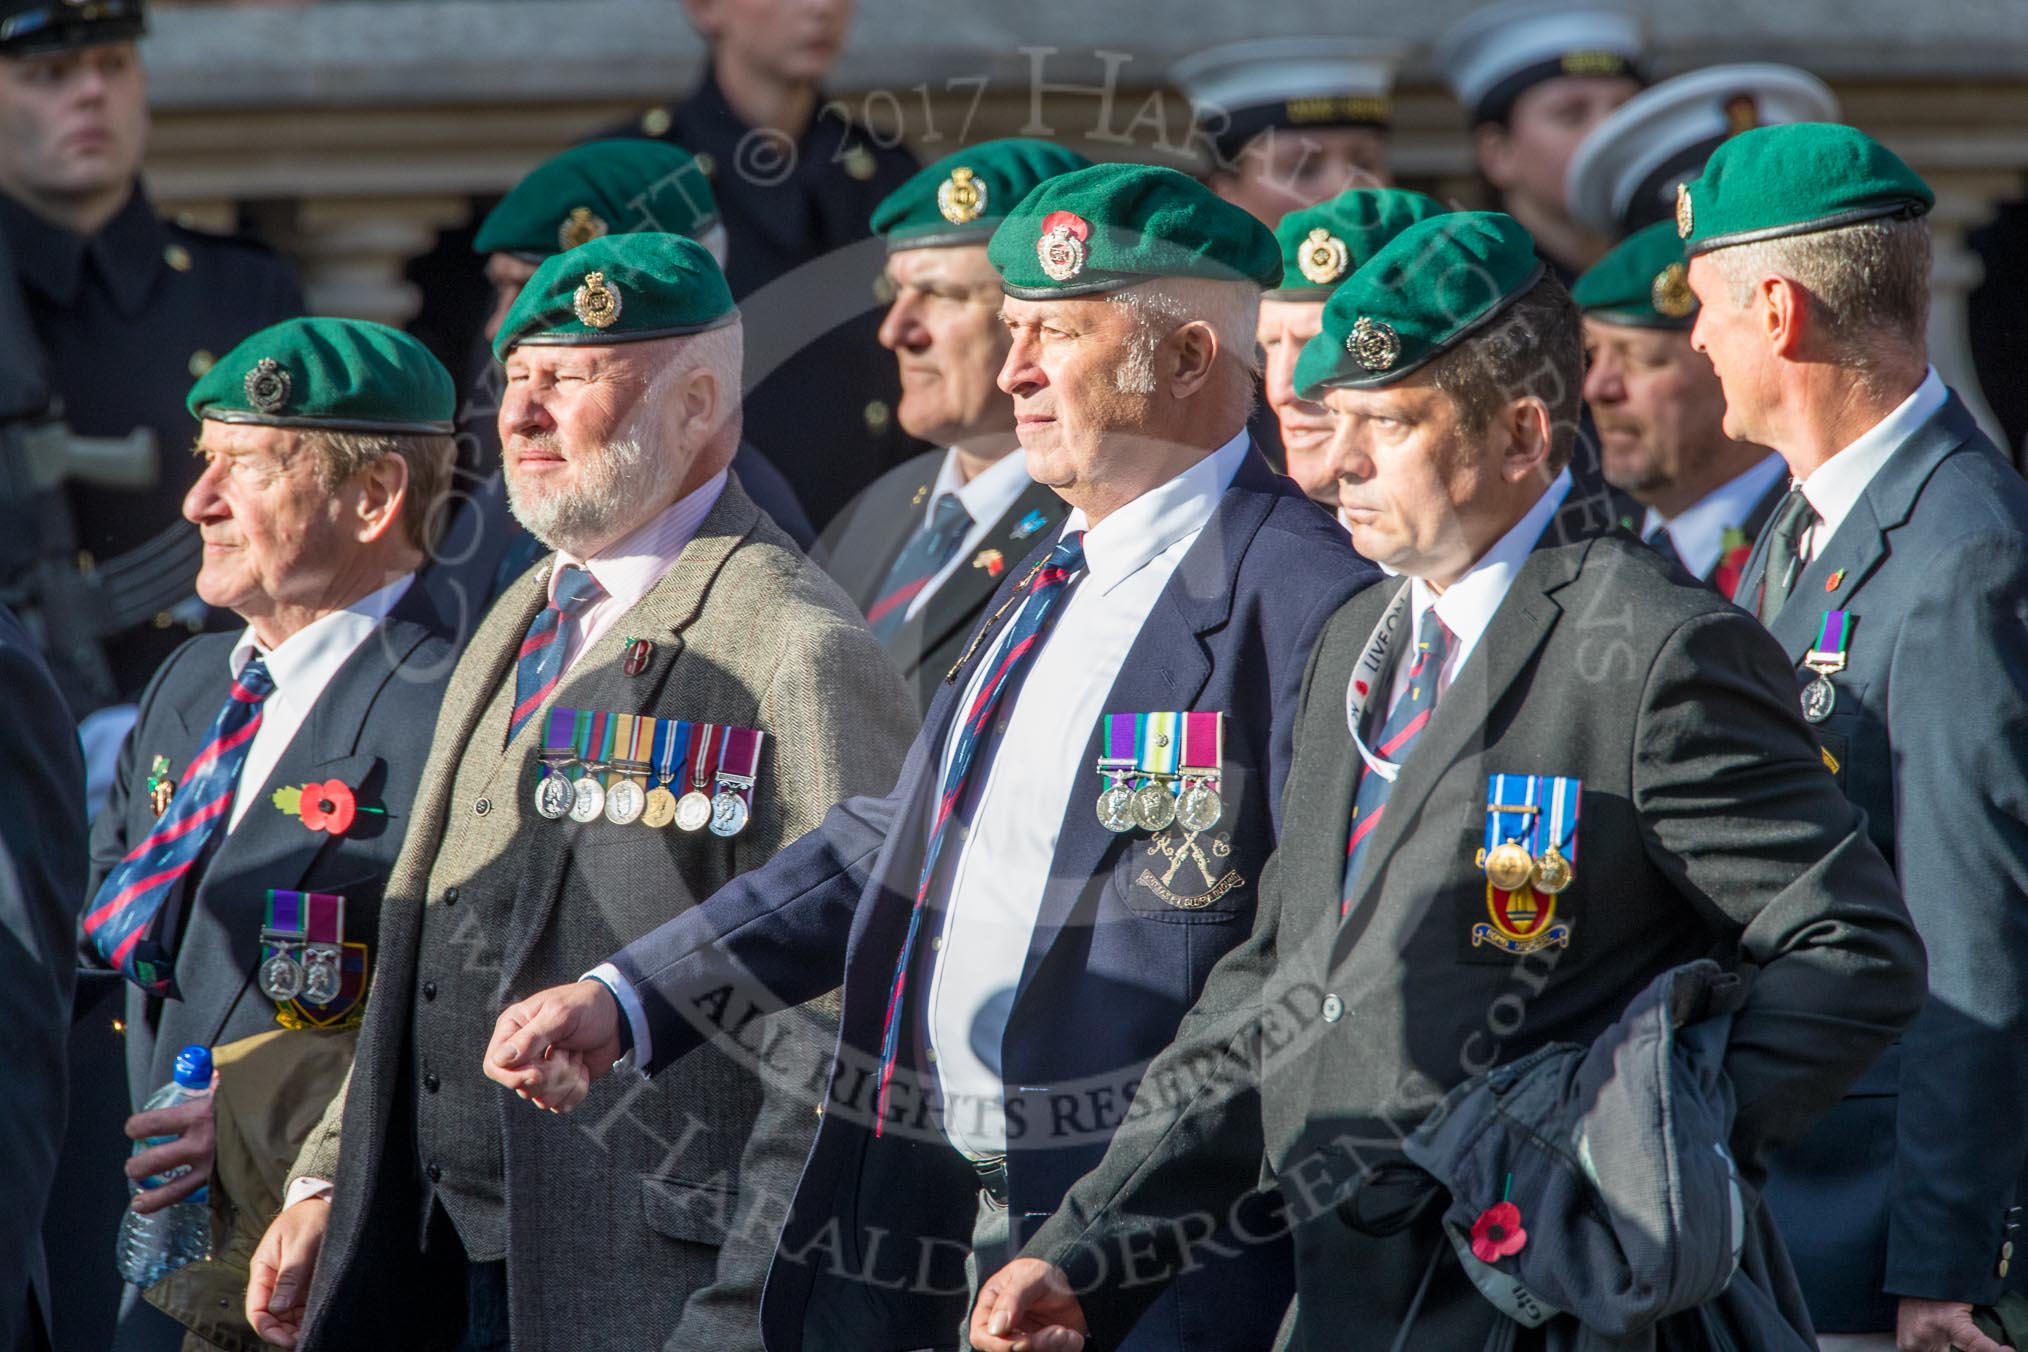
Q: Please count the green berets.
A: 9